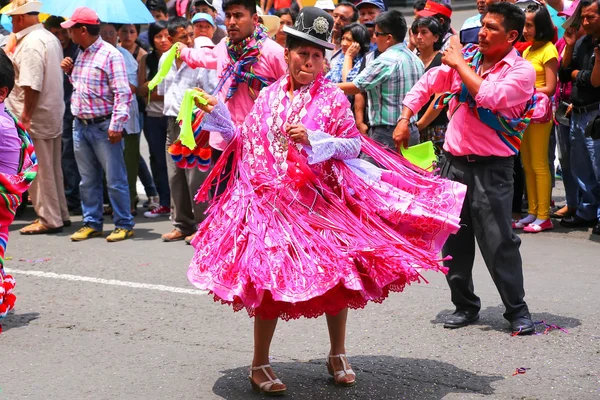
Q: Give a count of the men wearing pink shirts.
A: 2